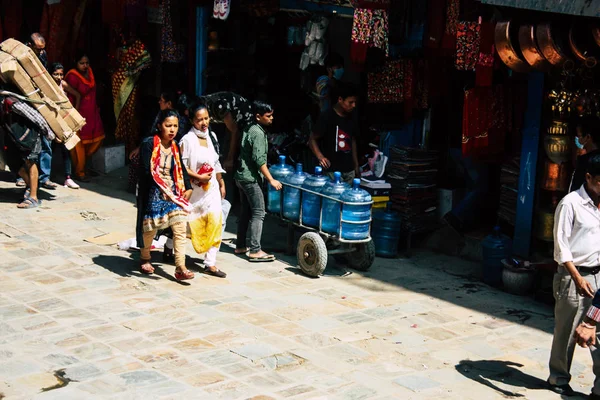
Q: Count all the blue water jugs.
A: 7